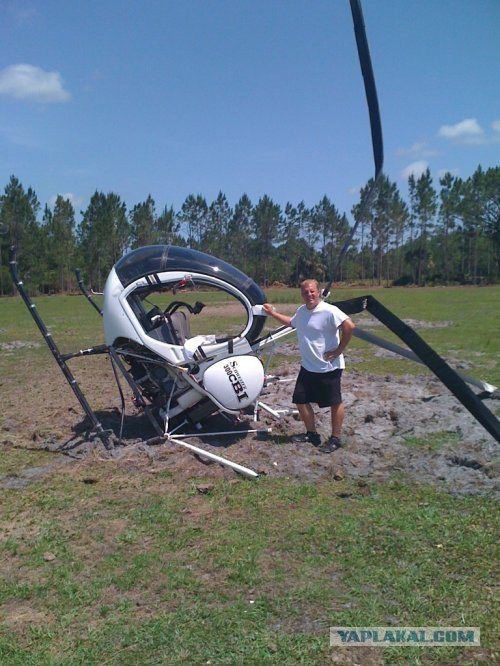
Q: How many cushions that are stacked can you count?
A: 0